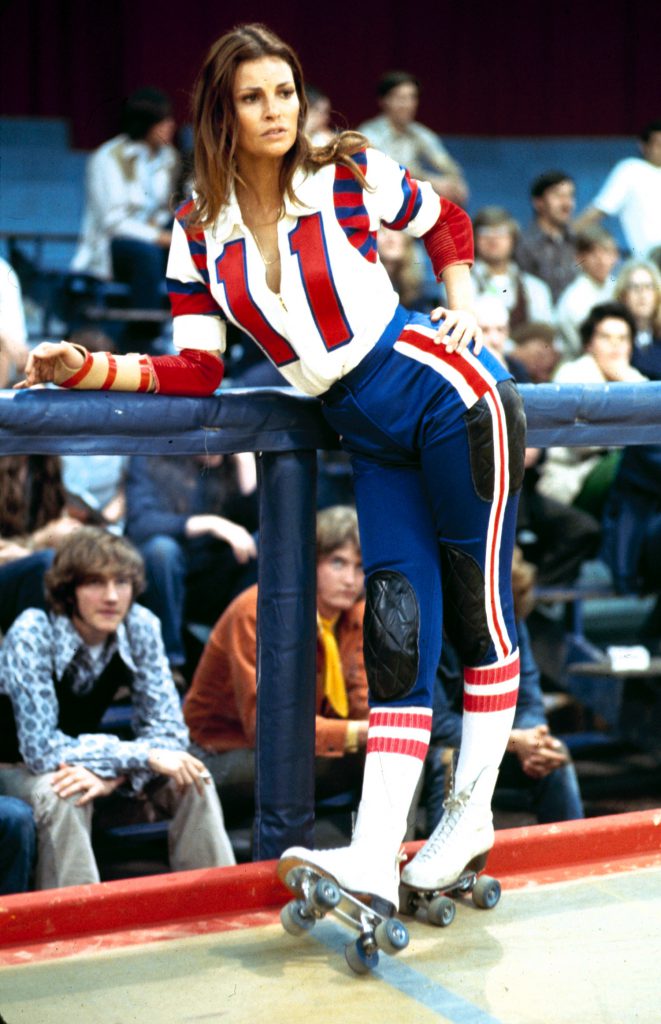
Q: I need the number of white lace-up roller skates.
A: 2